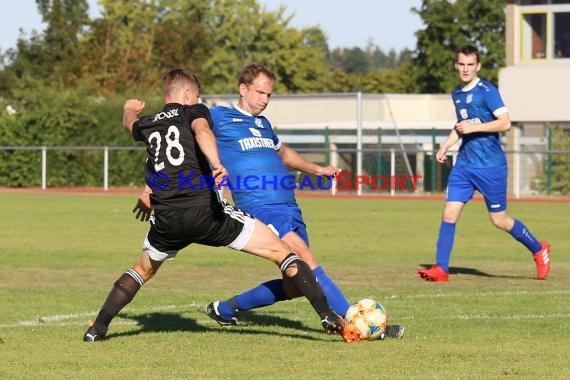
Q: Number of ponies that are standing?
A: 0